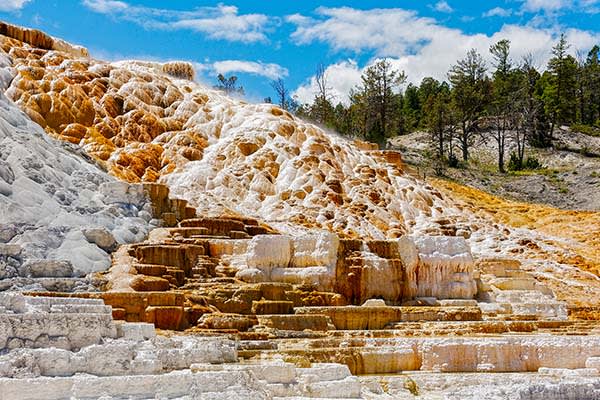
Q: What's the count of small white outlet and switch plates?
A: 0